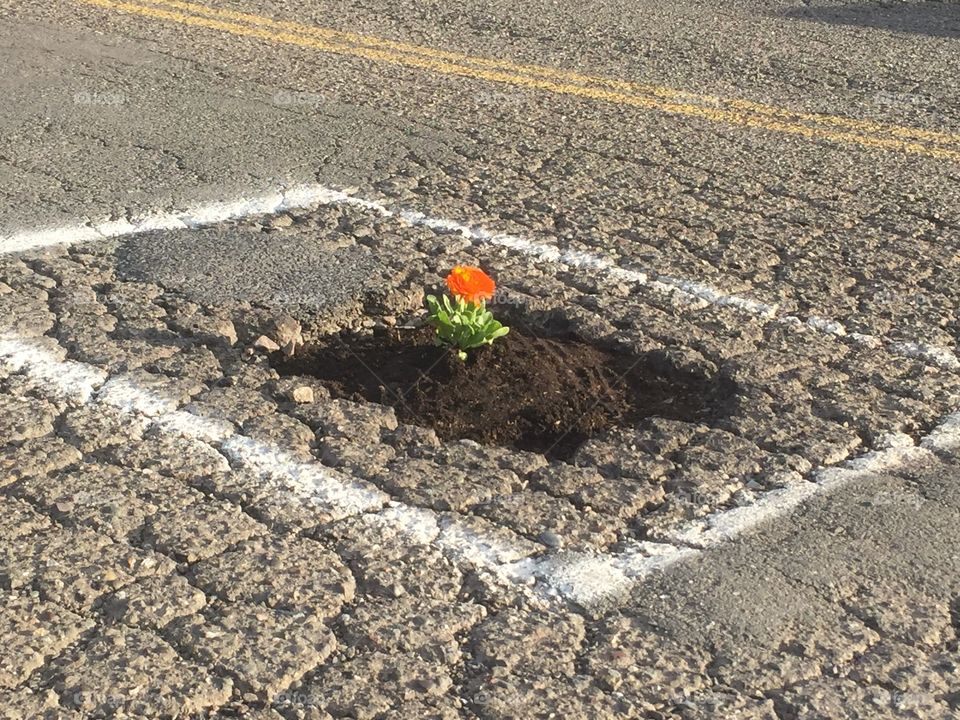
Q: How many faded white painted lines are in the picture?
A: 4